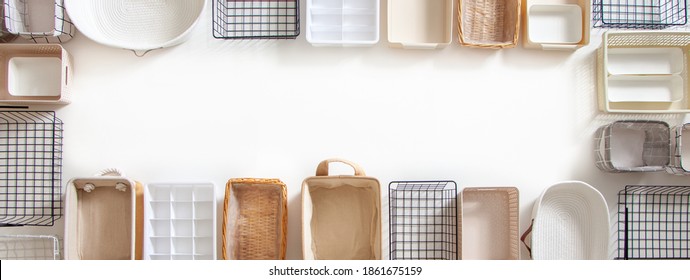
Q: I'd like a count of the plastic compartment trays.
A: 2